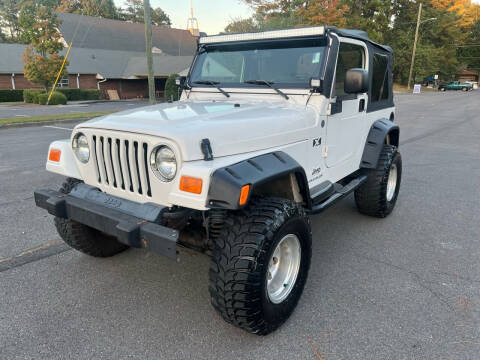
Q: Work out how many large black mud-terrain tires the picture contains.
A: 3